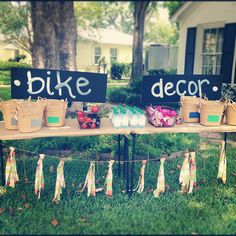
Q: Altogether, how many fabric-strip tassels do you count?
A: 10